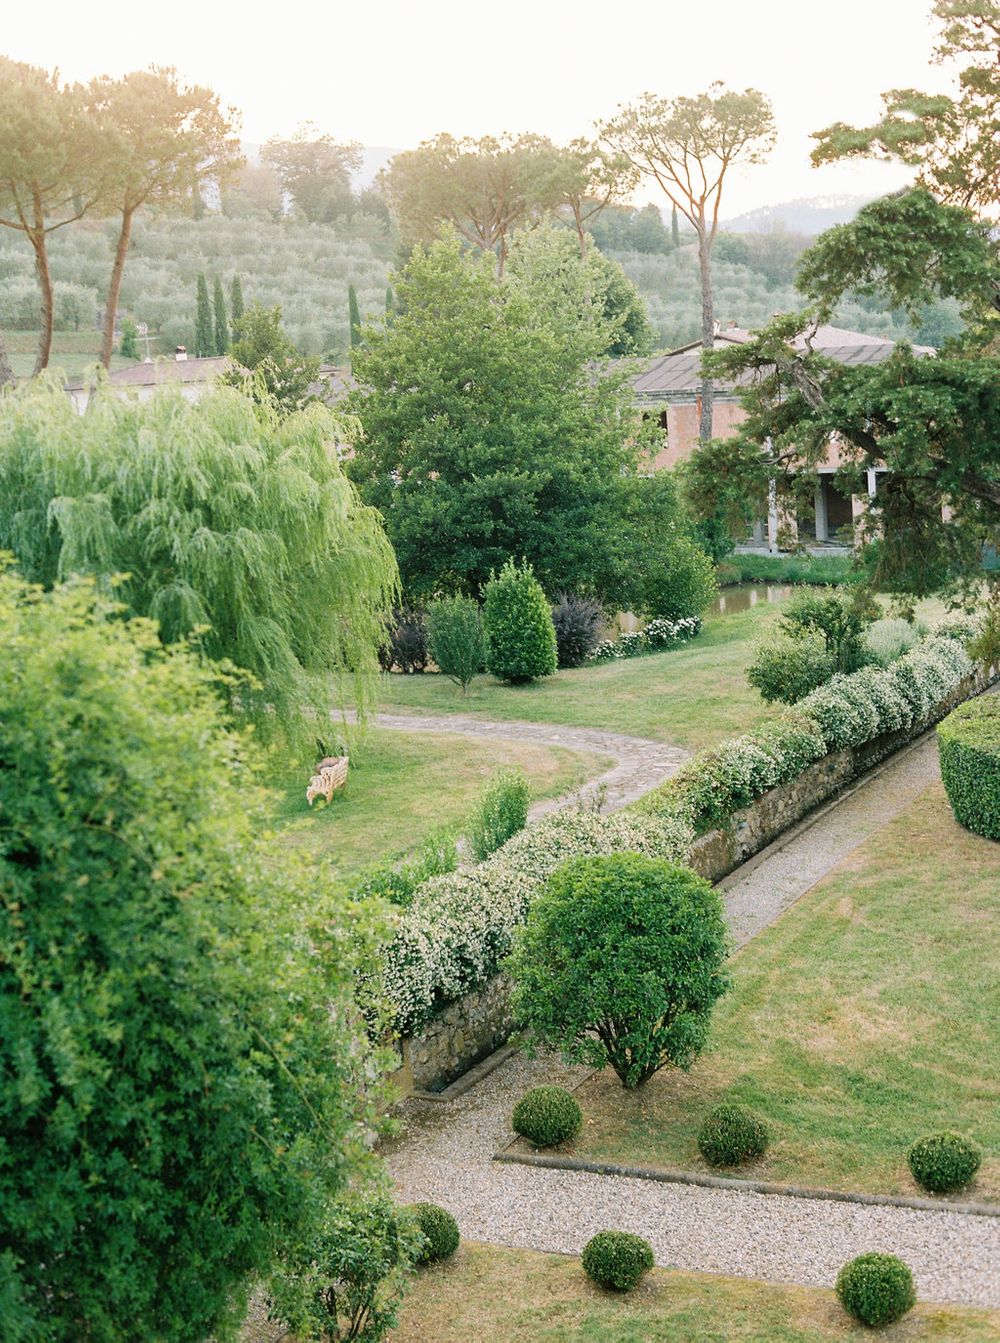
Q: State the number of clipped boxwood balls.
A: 6